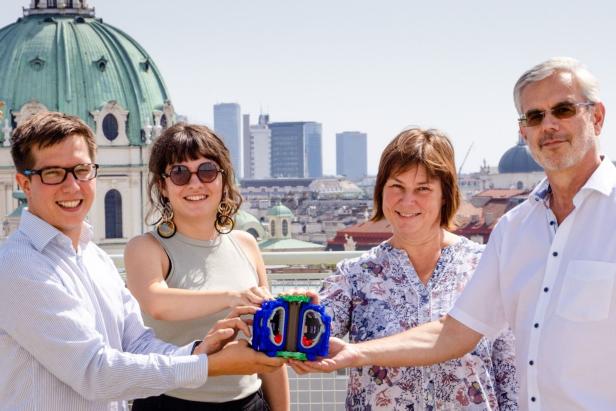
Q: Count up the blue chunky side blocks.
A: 2